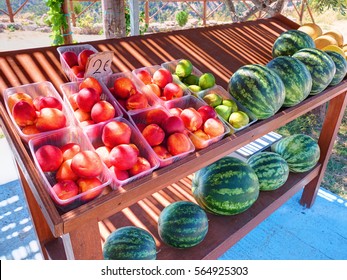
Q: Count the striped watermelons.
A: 10